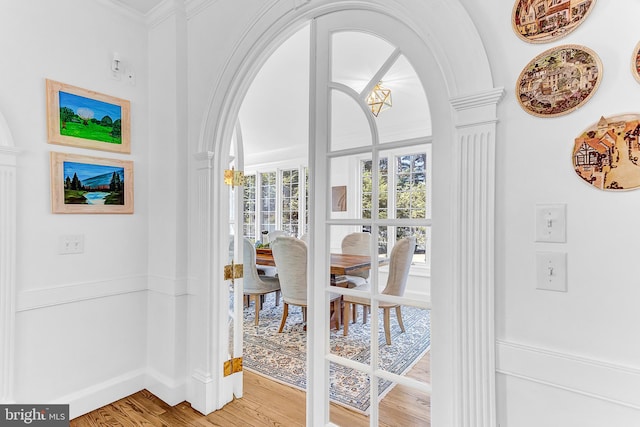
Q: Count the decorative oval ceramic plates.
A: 4